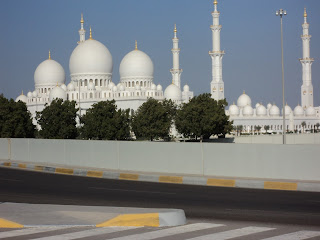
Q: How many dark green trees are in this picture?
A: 5